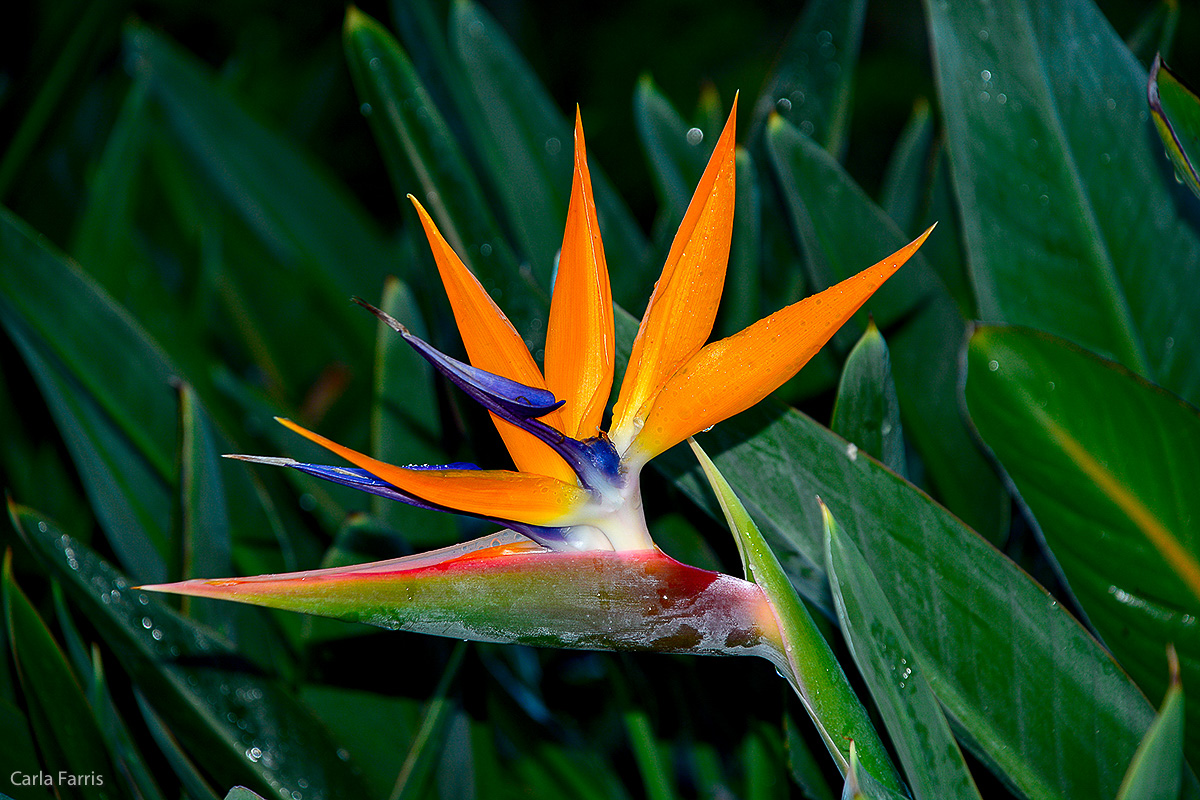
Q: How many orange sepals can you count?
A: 5